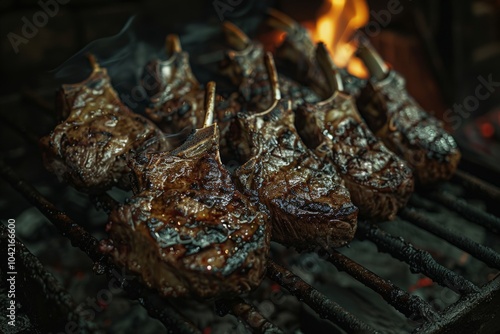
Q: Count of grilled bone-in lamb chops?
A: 8